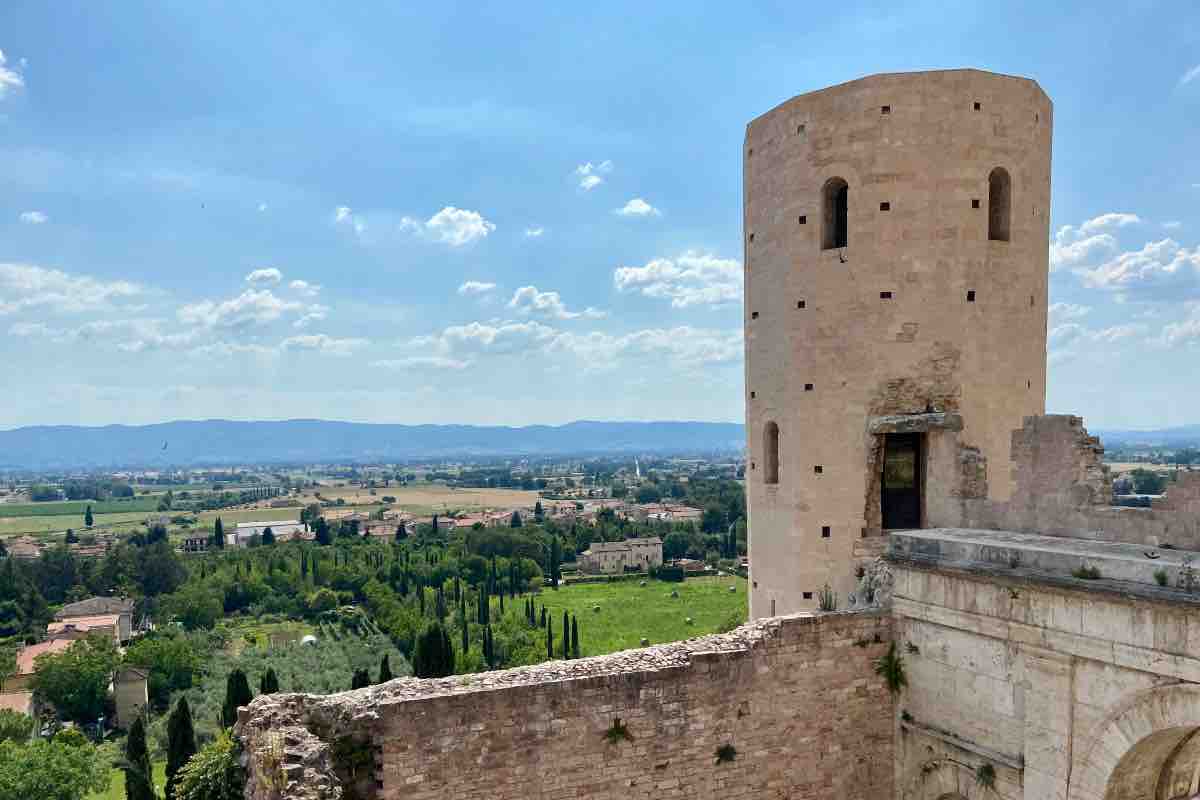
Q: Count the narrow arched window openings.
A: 3